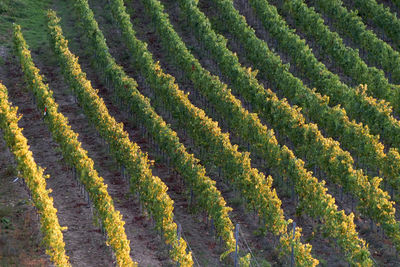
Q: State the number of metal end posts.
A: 3